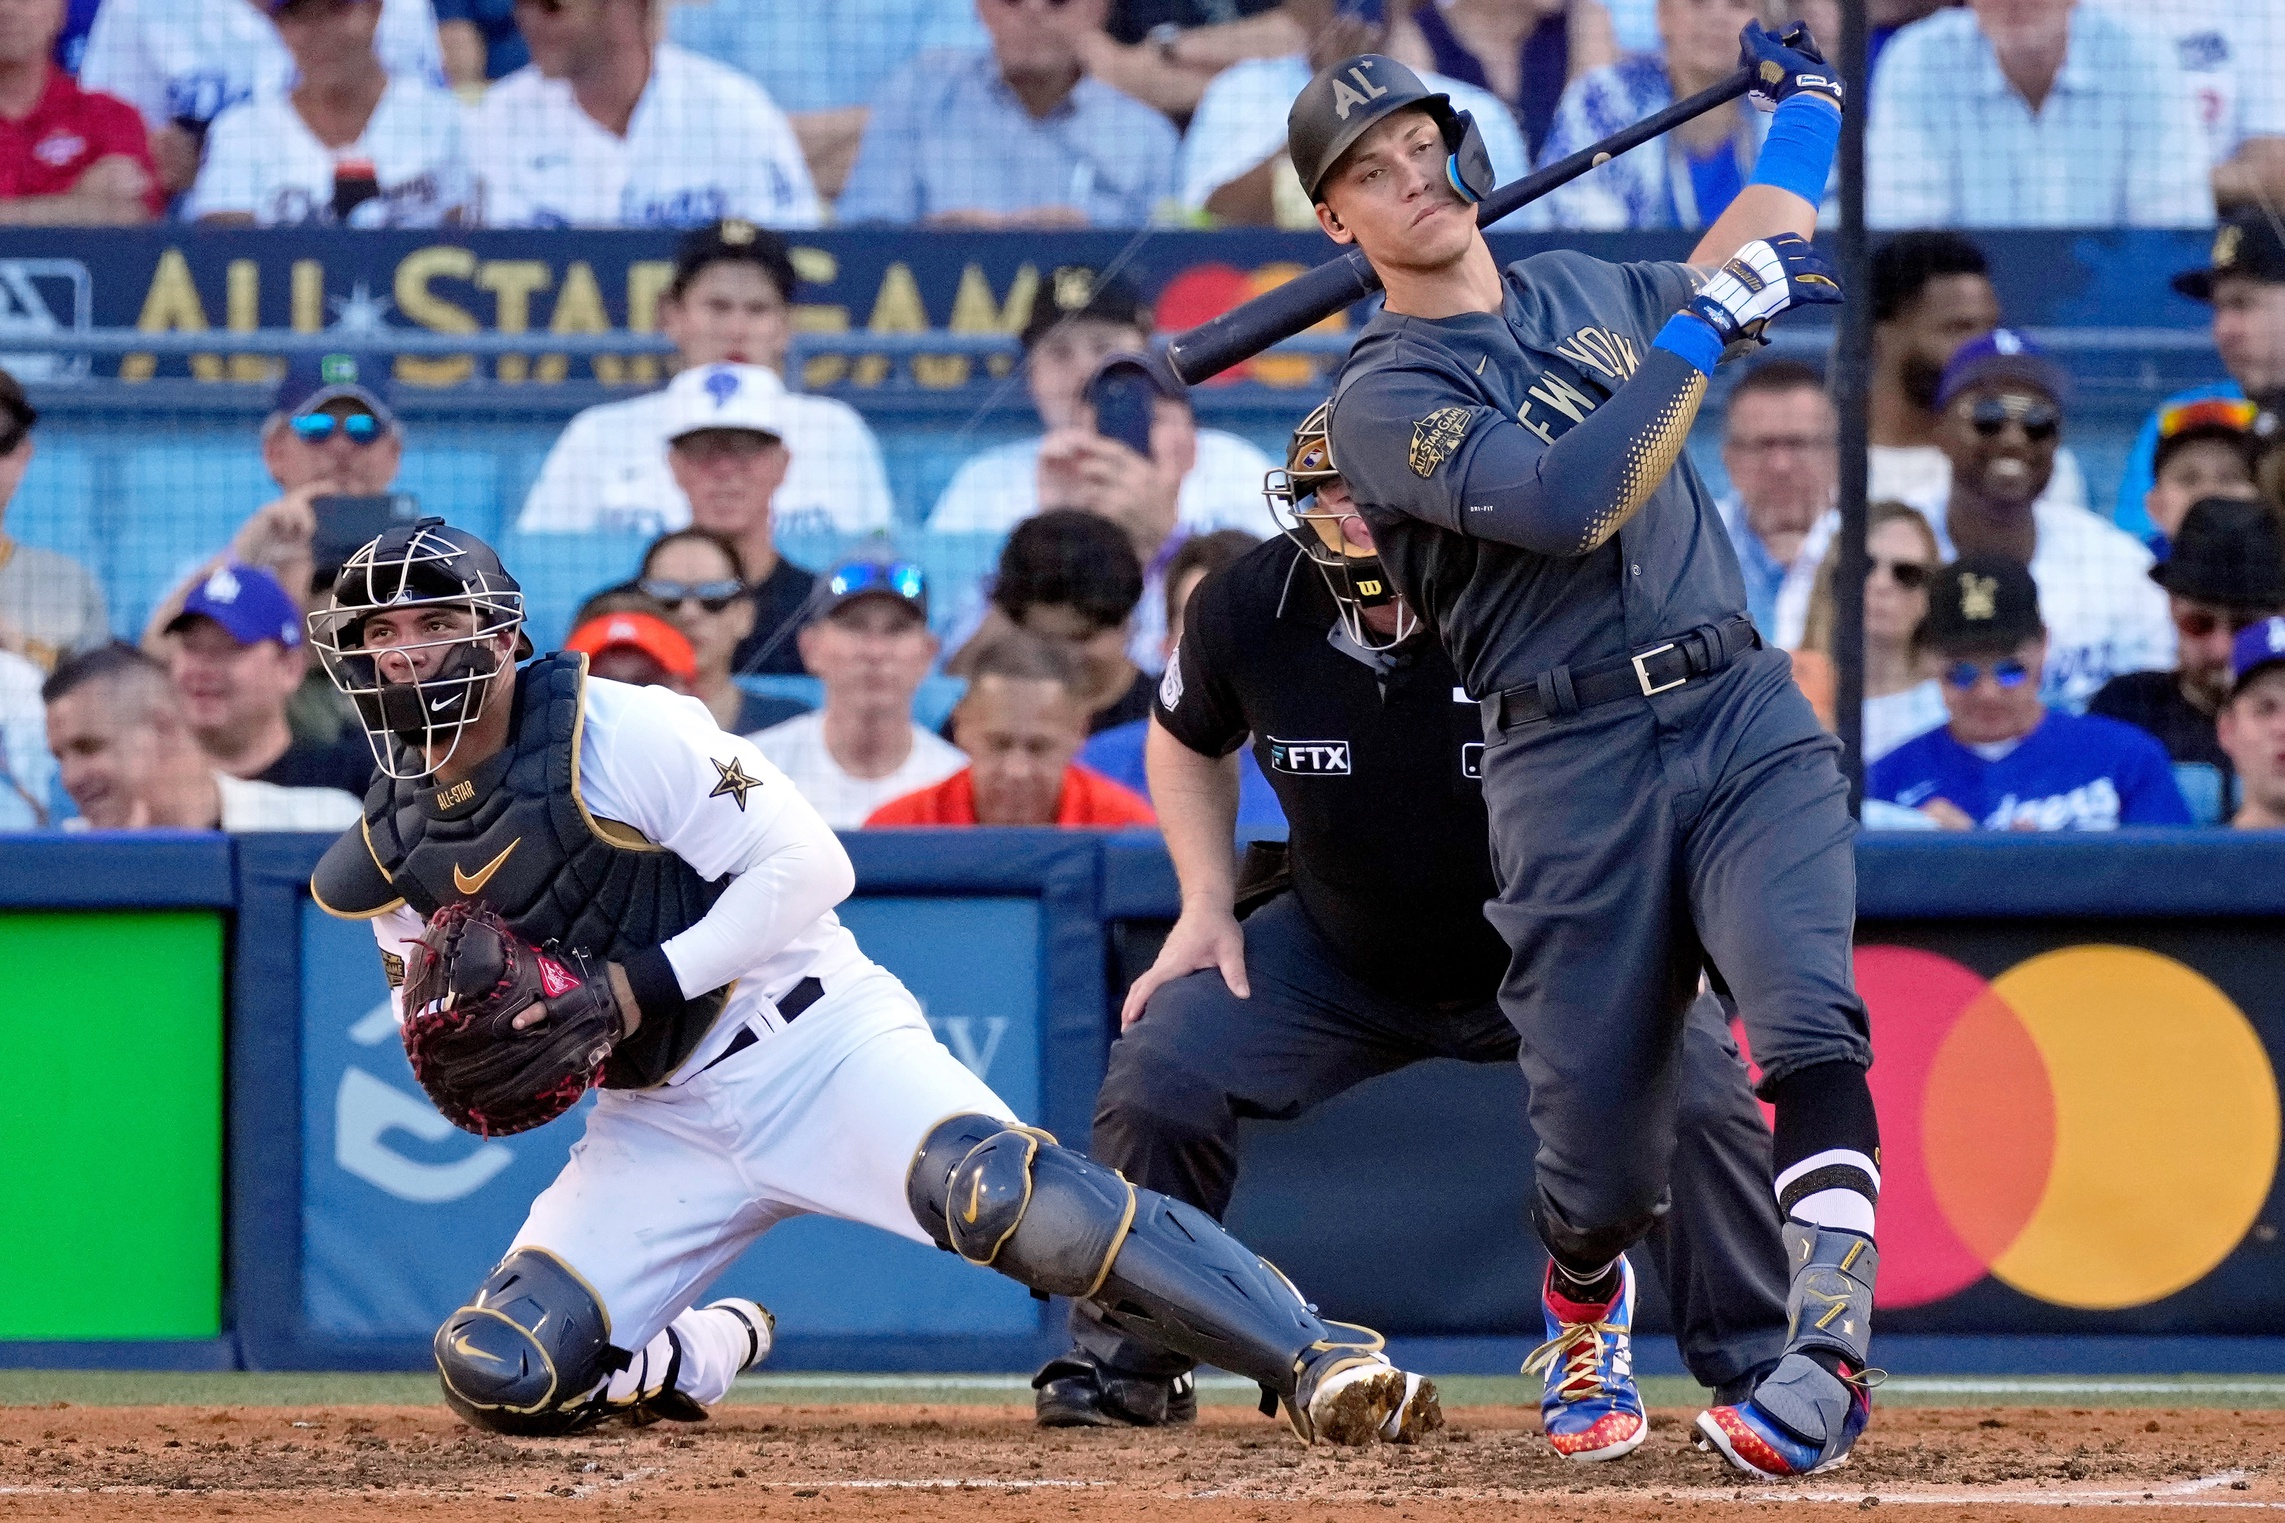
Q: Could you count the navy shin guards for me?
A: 2